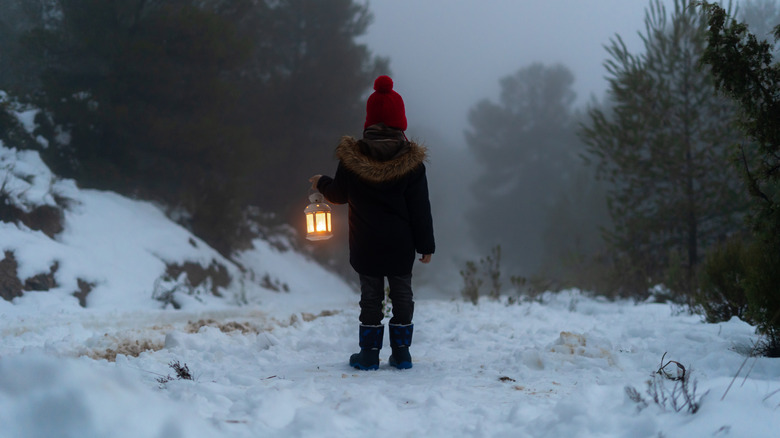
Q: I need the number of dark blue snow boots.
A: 2